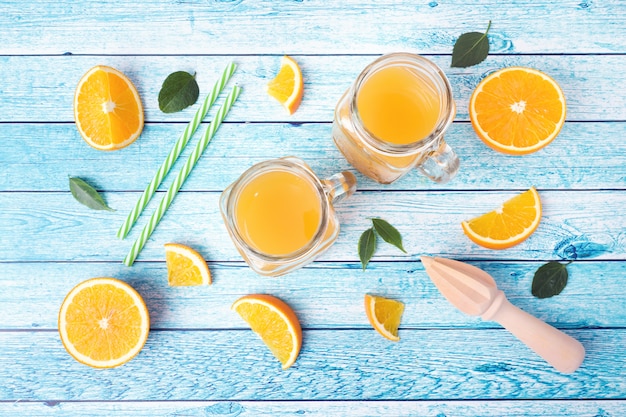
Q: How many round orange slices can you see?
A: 2